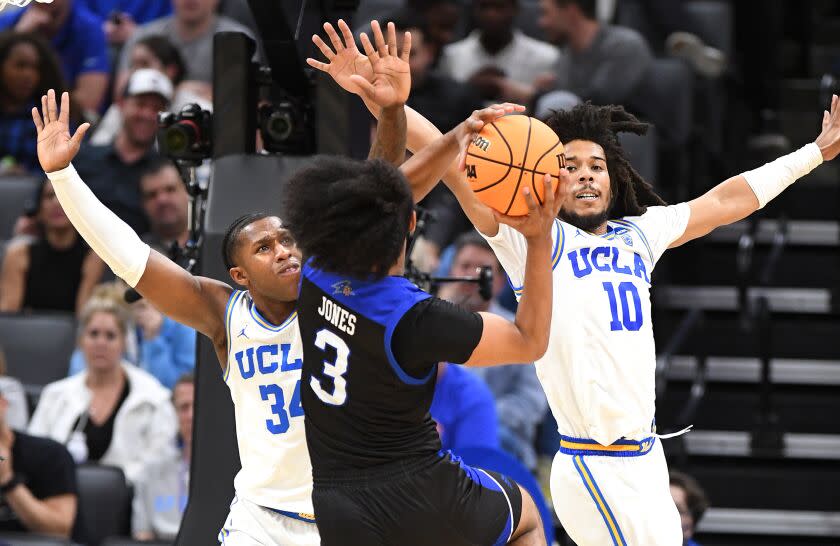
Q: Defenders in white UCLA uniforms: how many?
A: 2